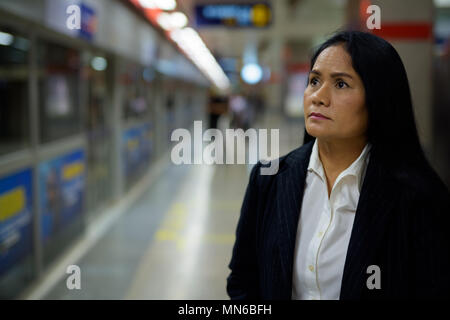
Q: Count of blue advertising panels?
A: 3